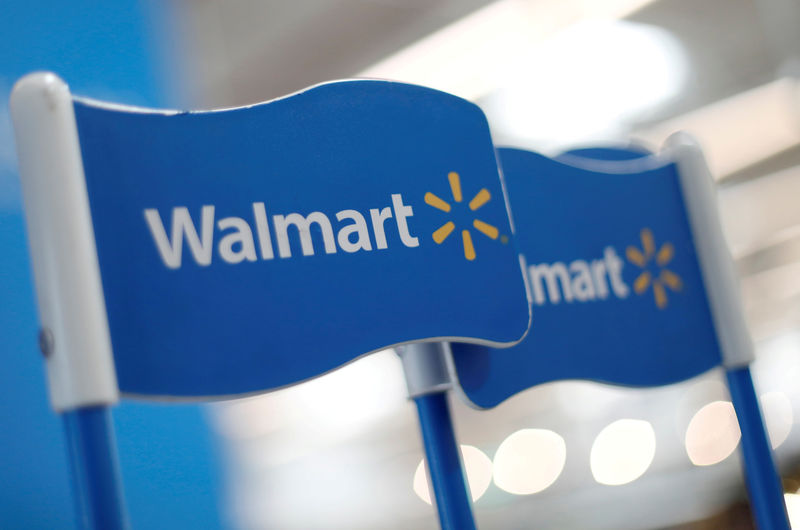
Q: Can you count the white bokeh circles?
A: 5